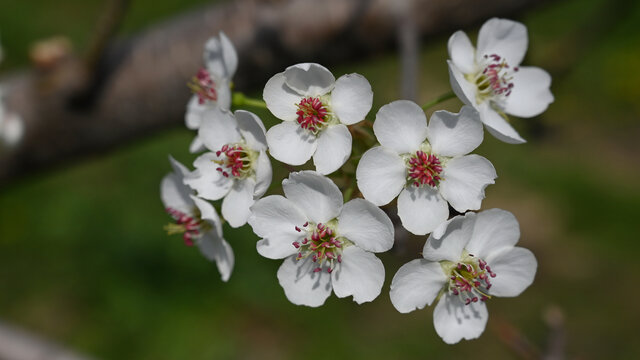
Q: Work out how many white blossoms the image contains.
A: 8